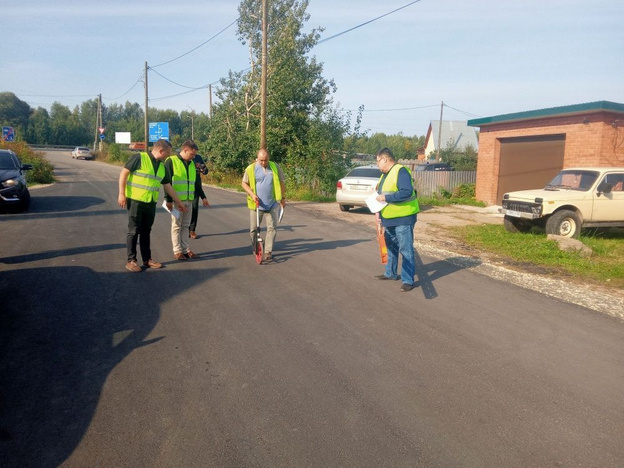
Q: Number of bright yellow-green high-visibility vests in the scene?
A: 4